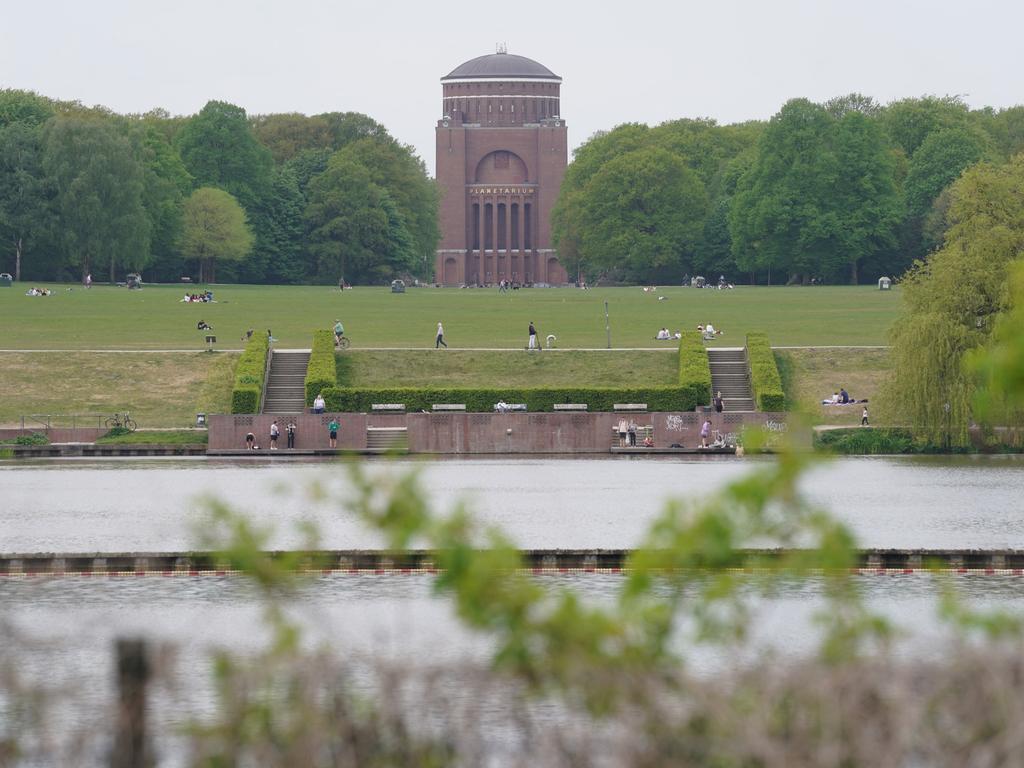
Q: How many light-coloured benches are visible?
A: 5